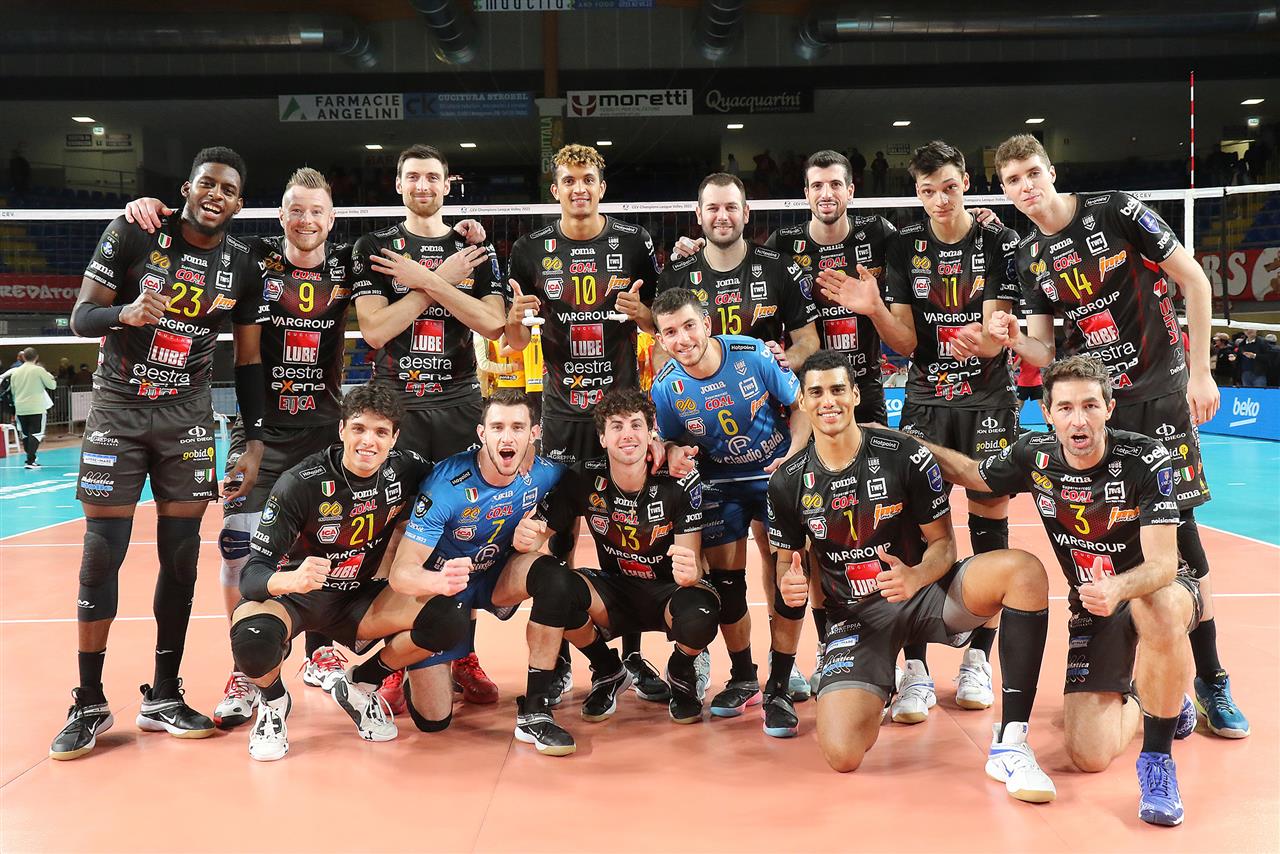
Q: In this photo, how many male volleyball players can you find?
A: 14